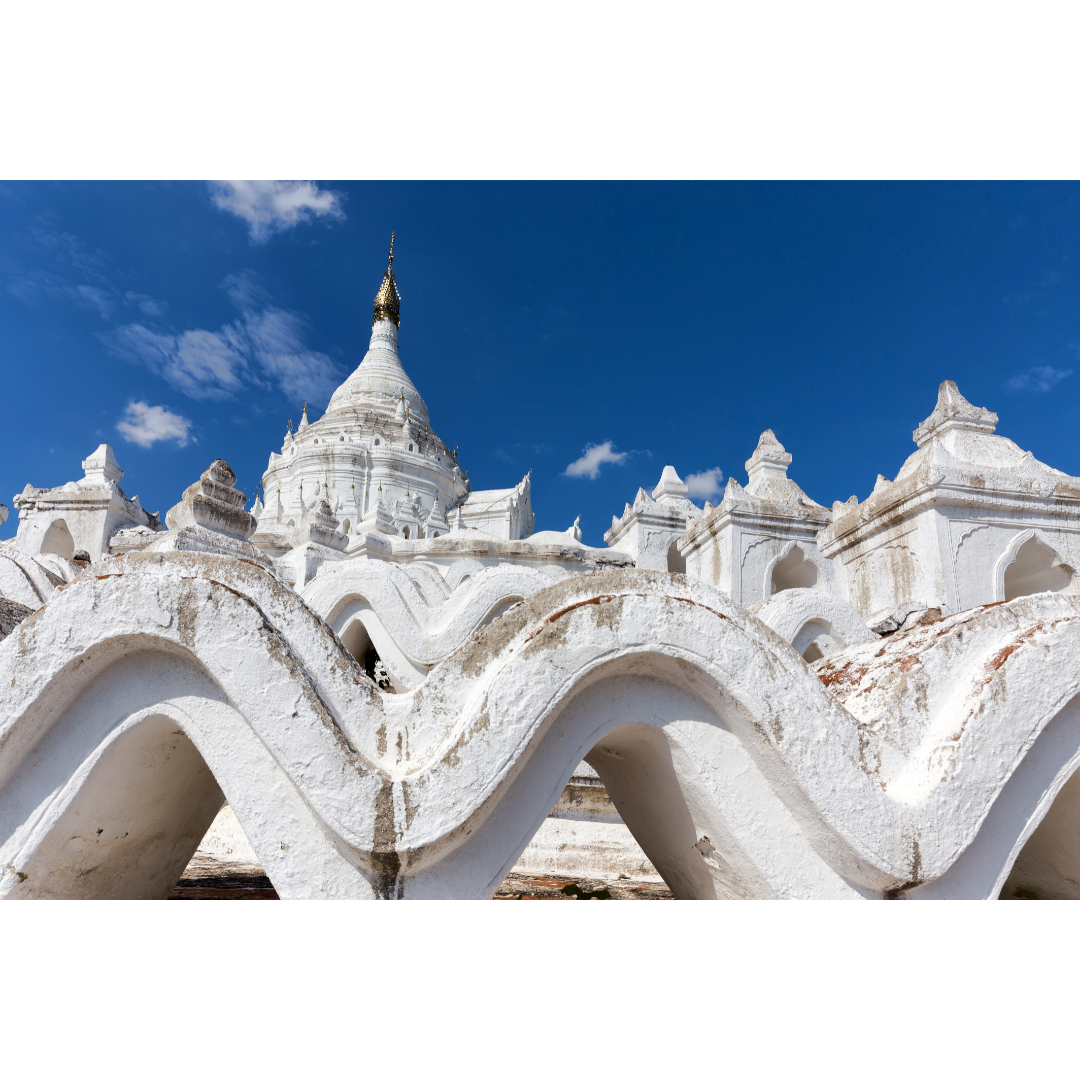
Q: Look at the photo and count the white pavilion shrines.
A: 4